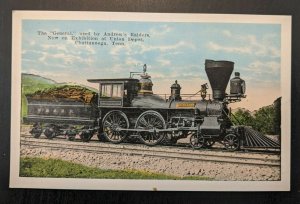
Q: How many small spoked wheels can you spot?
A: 2